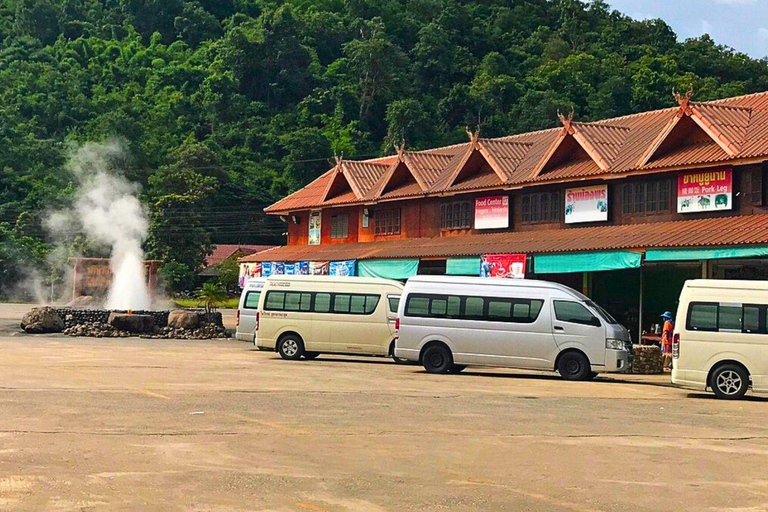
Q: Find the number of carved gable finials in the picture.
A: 5